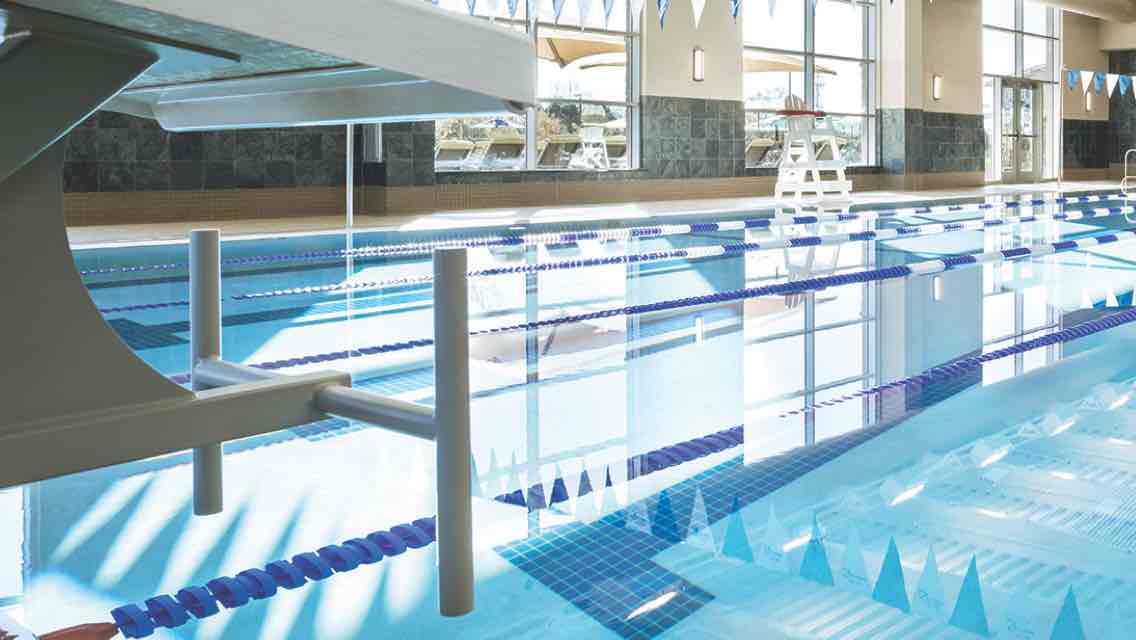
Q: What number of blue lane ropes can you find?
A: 4